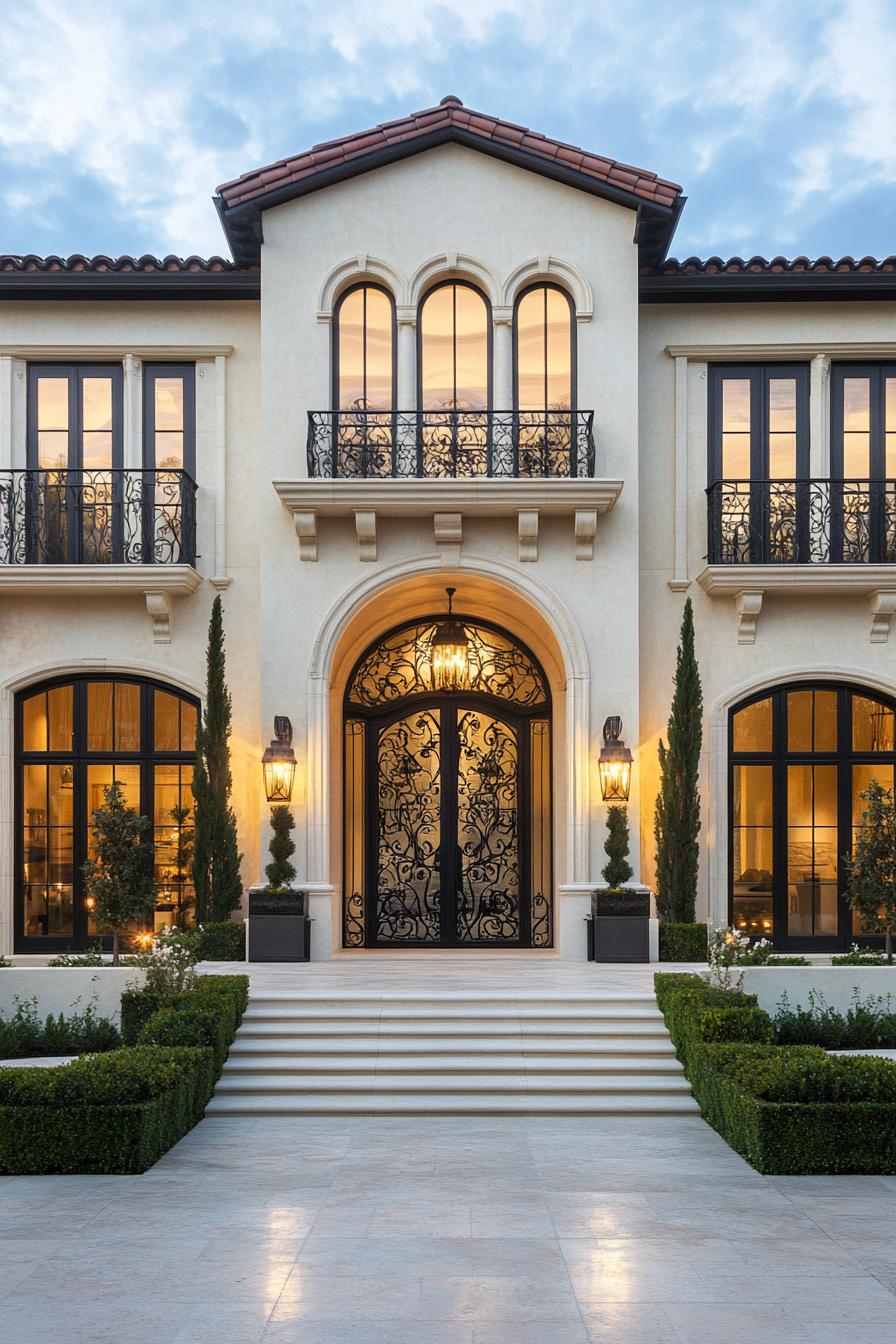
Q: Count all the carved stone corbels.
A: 8